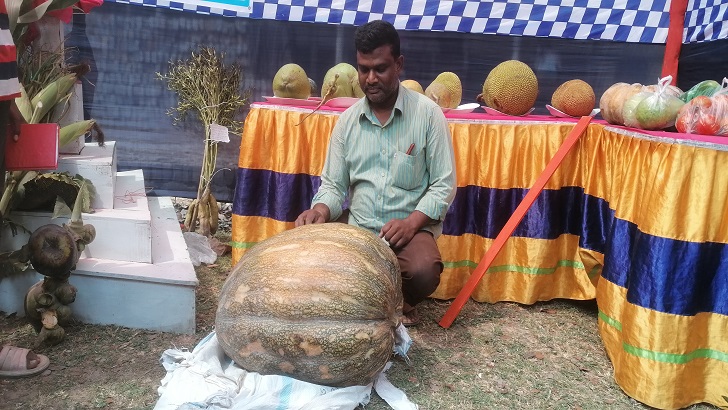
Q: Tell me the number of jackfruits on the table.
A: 3